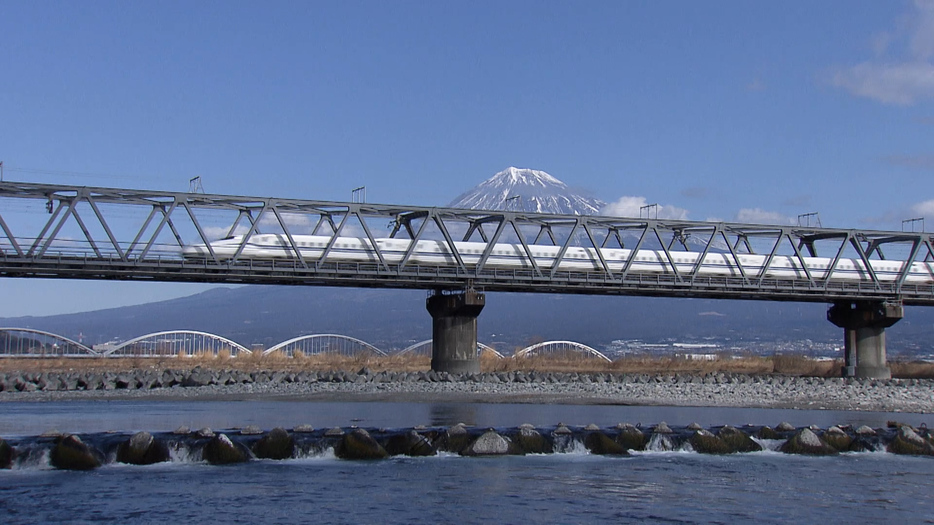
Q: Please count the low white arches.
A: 5